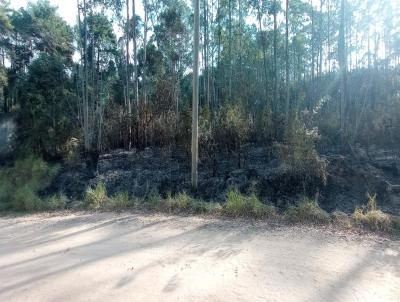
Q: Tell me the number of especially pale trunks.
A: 1